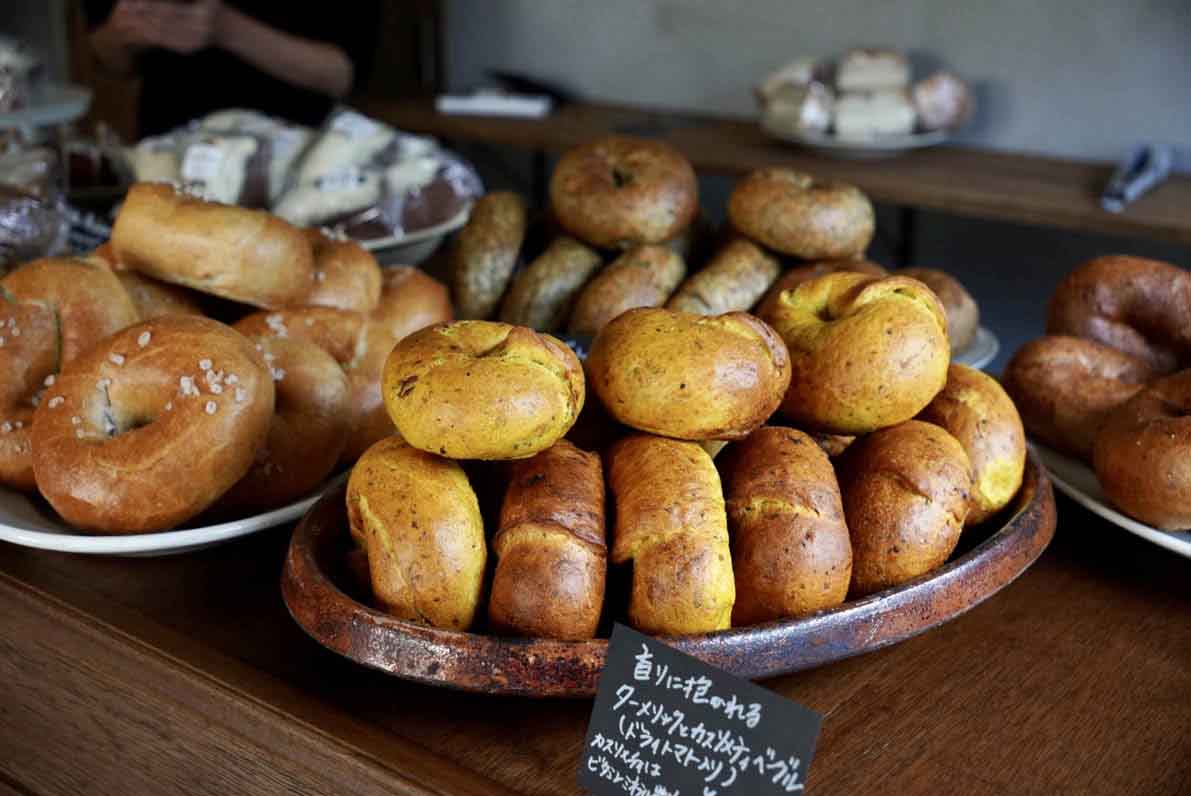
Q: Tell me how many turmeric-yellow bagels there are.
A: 9